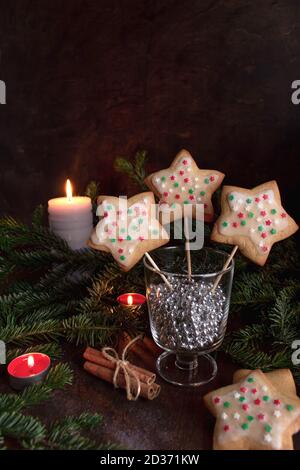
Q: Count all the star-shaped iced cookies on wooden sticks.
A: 3